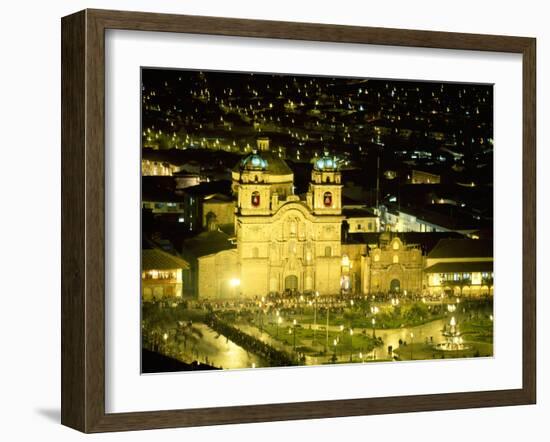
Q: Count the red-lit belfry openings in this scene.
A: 2